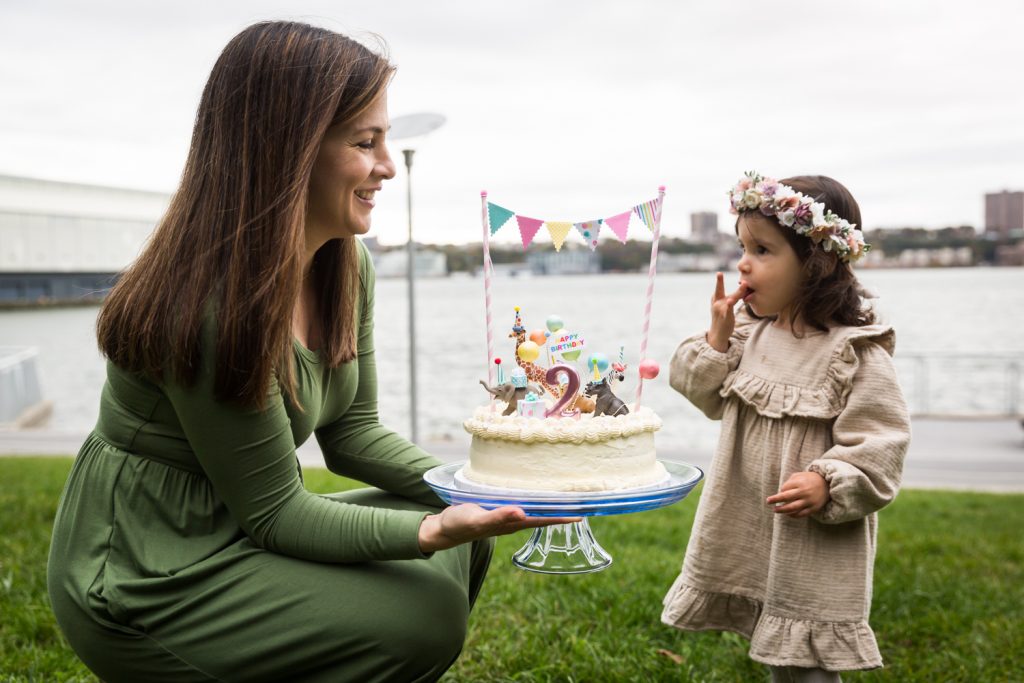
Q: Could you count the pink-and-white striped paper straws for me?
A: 2